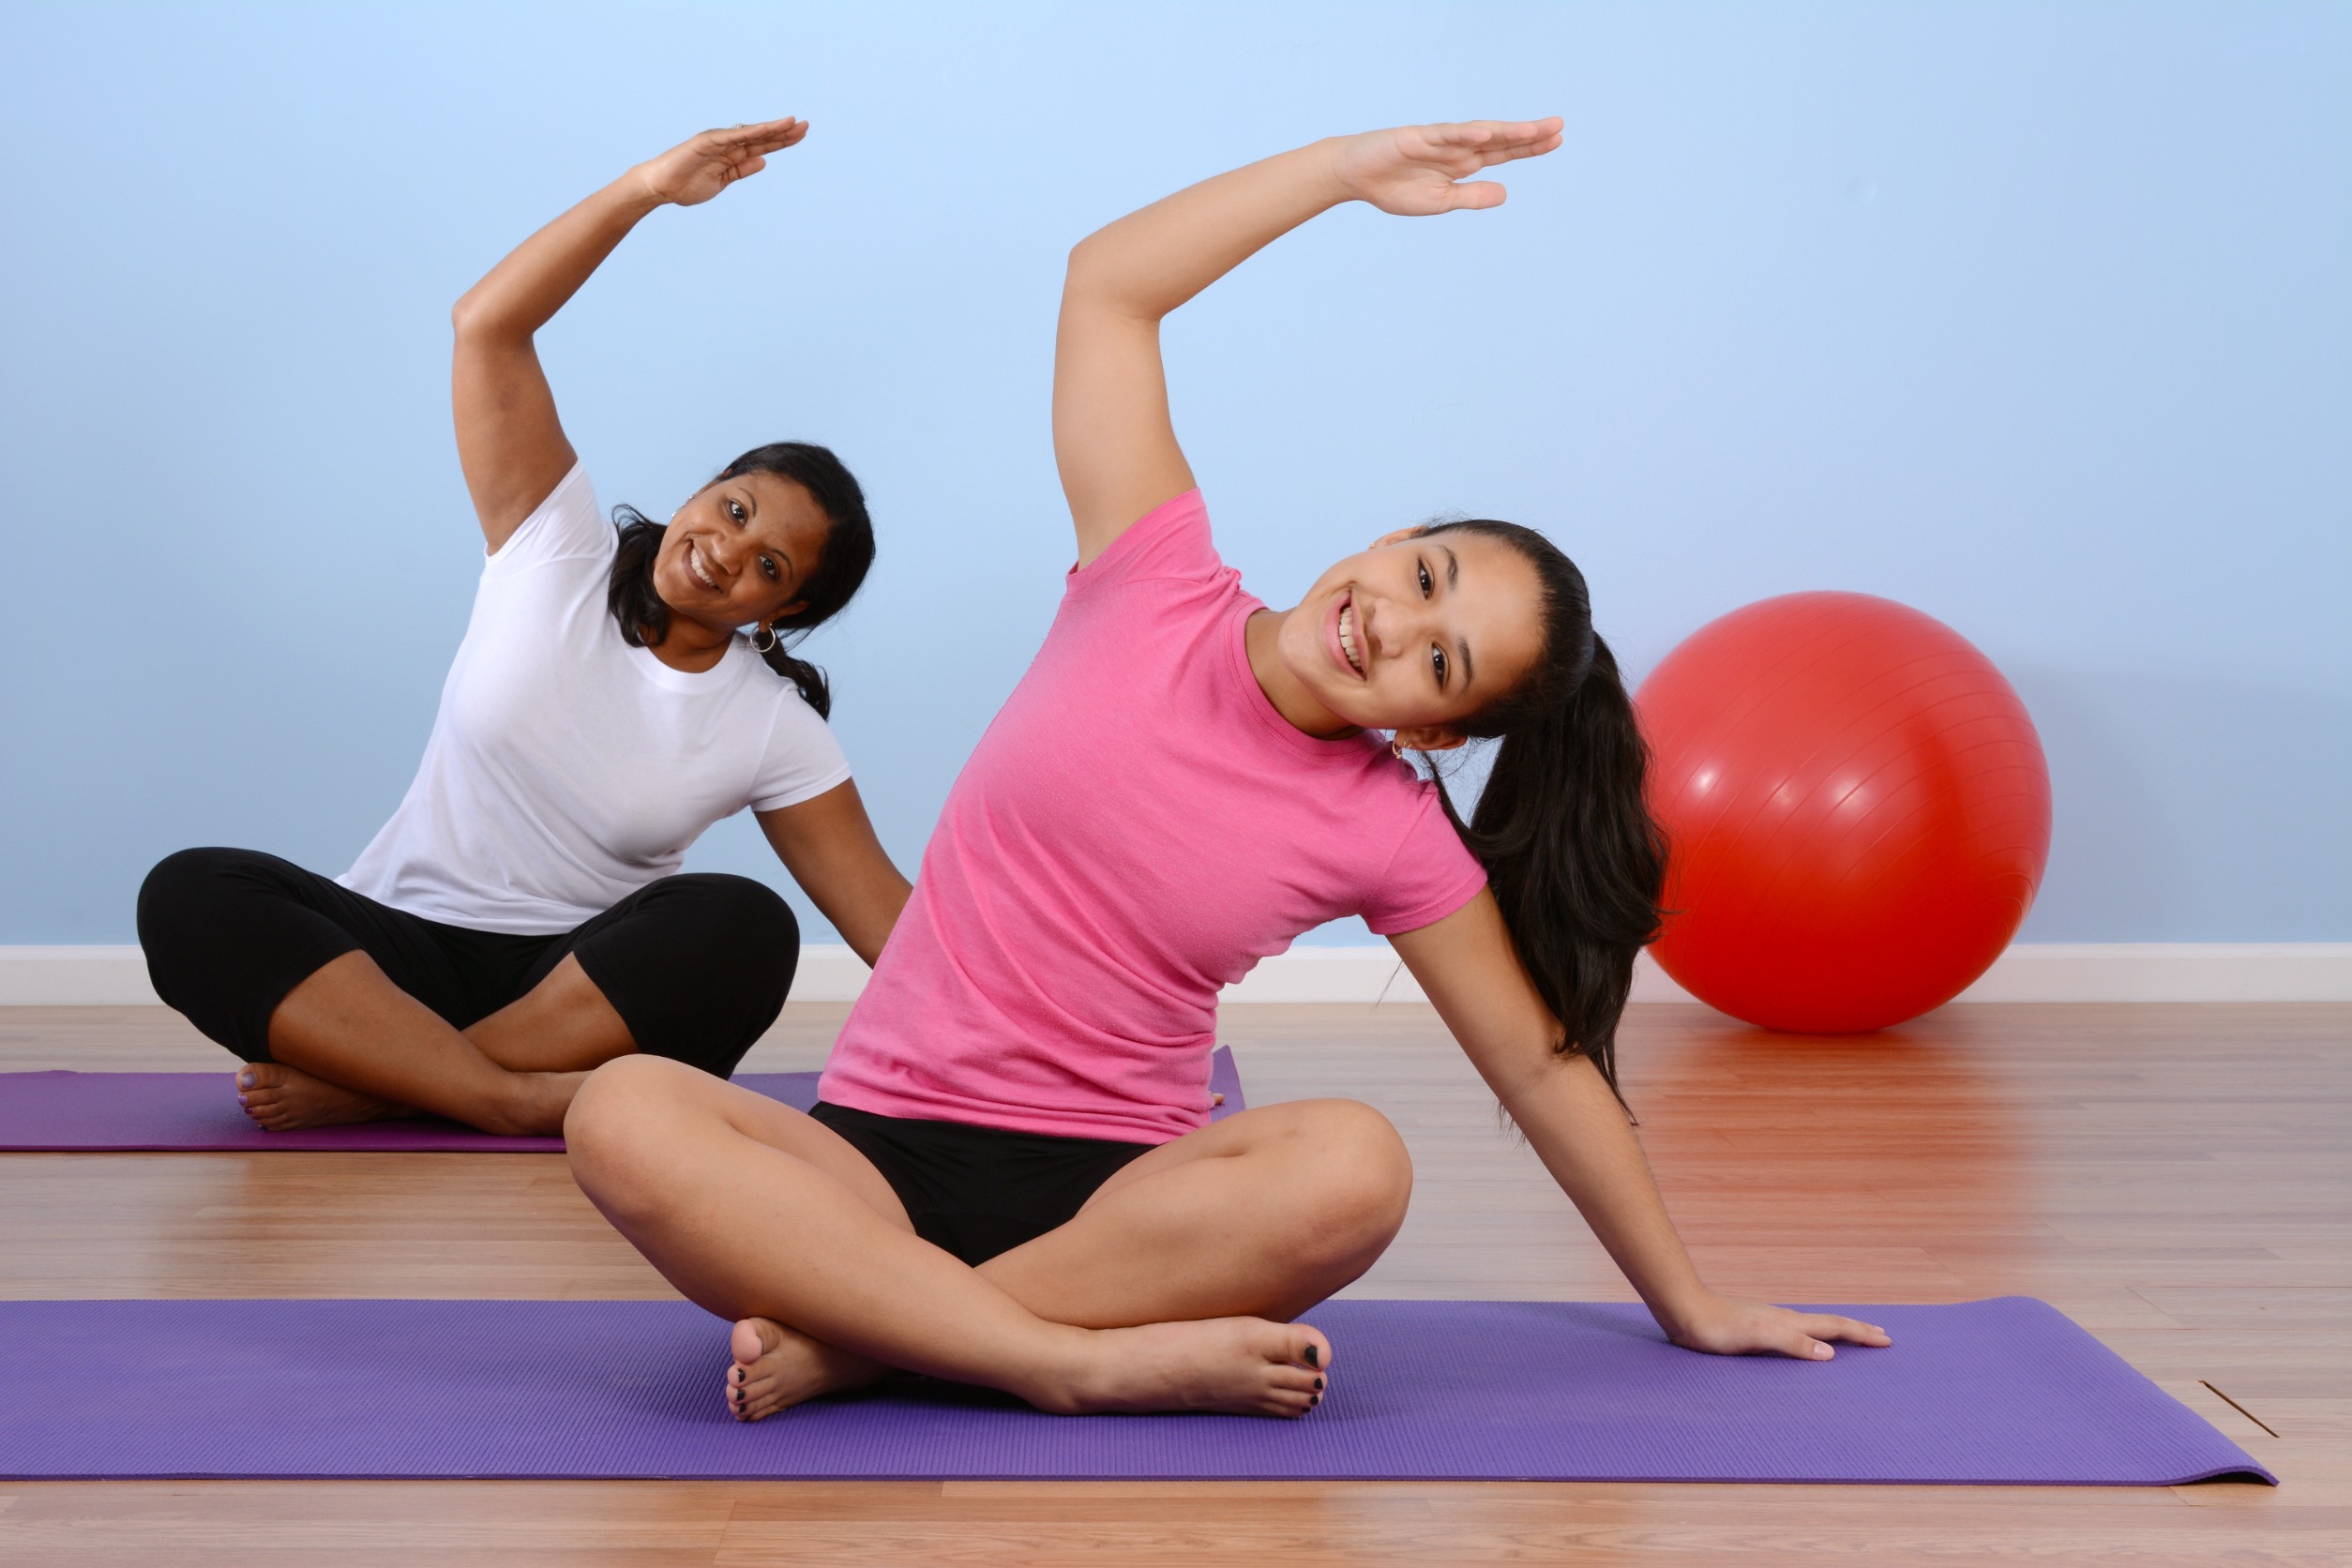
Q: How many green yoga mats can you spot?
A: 0